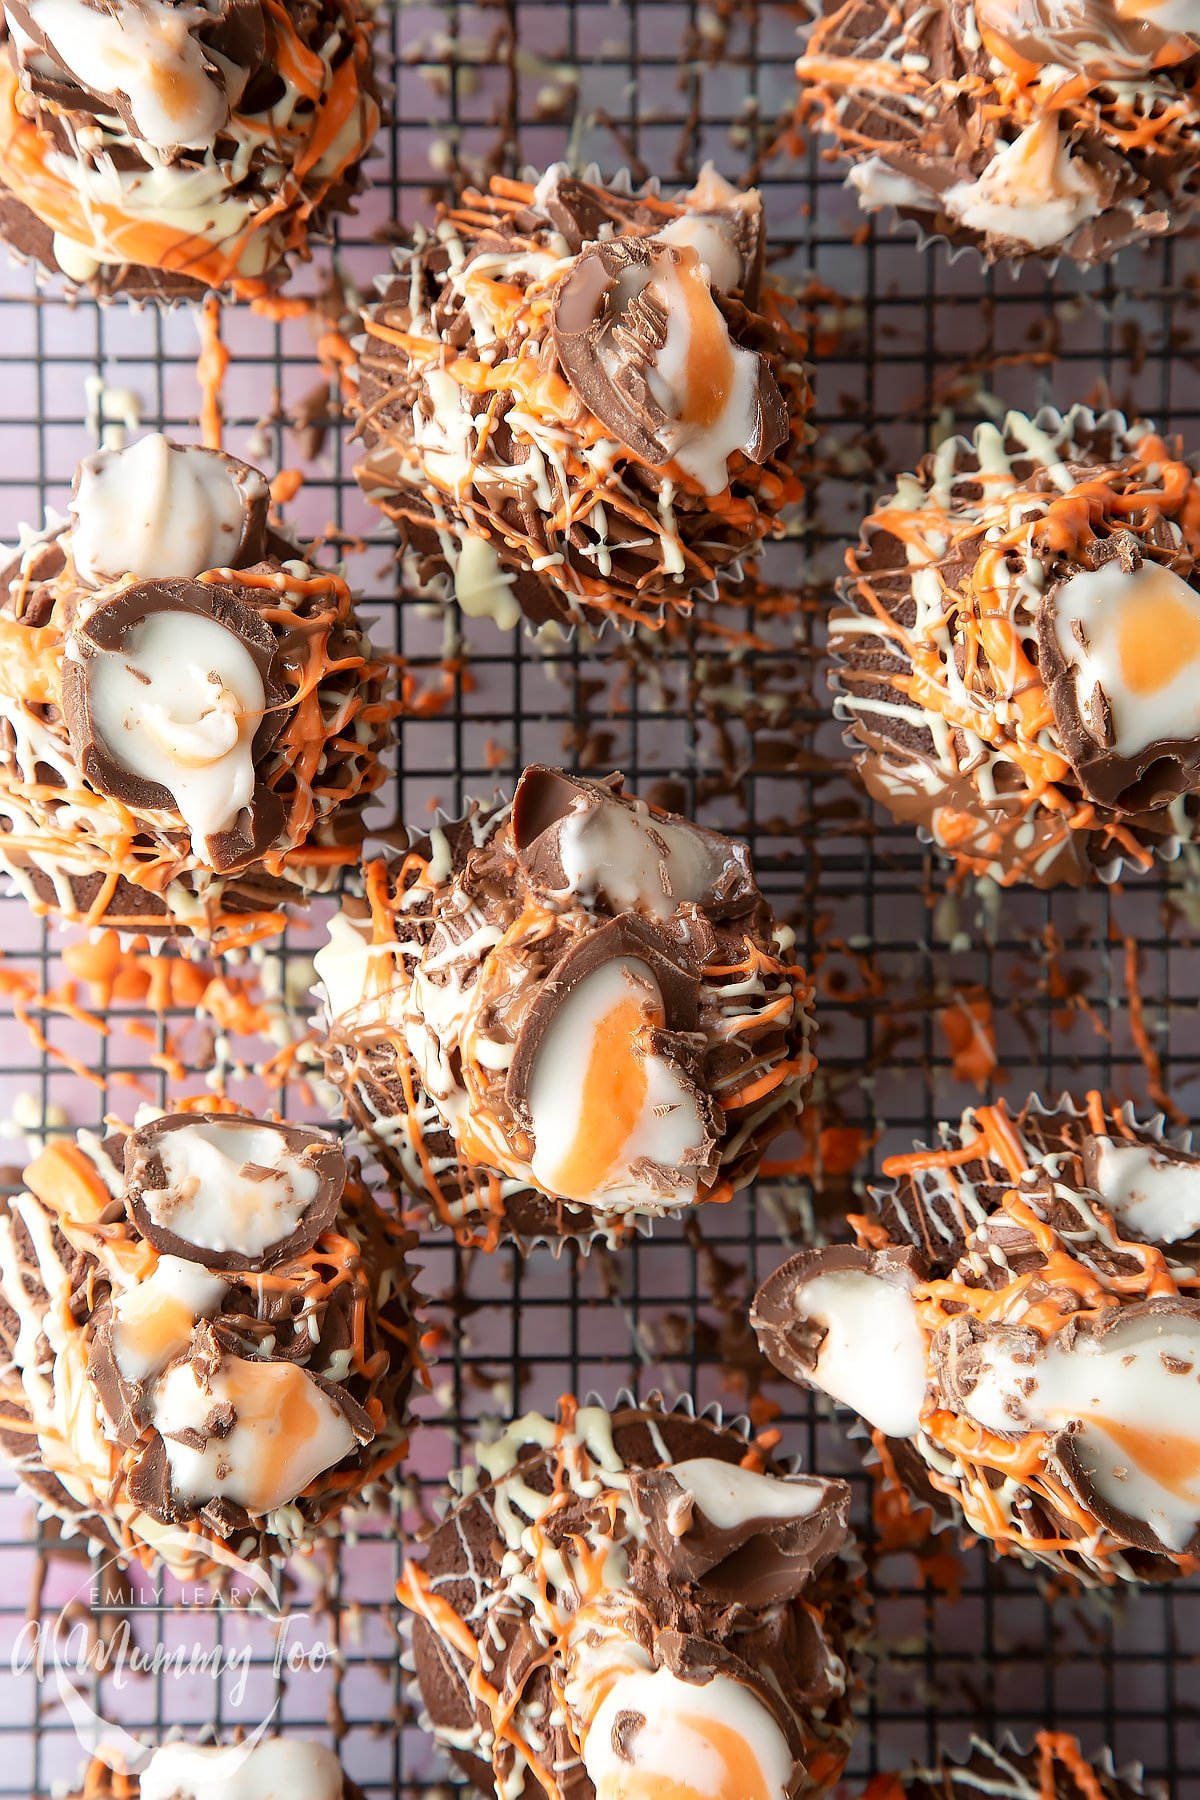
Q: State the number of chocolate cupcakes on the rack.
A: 11